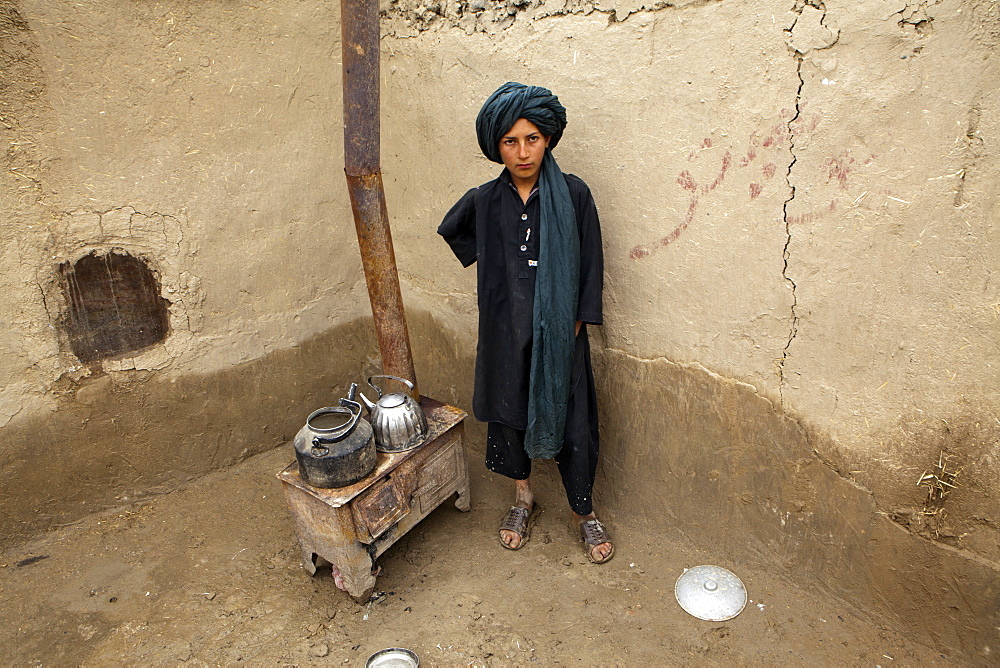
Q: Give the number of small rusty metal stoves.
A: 1